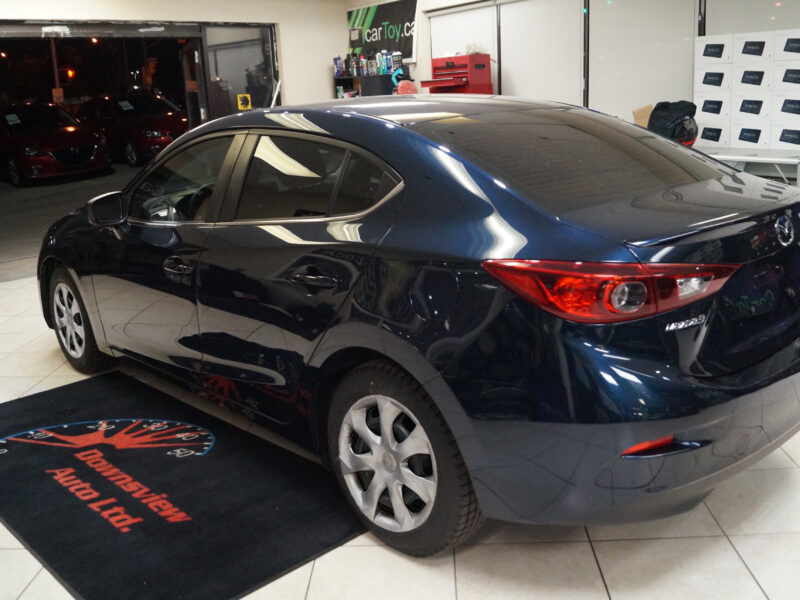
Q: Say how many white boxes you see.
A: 12